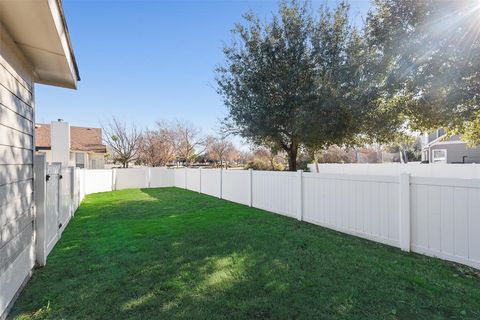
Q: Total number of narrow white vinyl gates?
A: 1